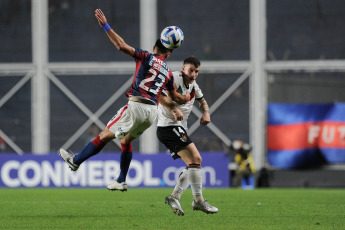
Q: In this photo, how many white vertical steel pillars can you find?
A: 3